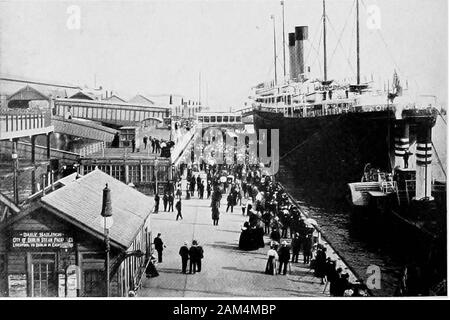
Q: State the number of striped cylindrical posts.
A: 2